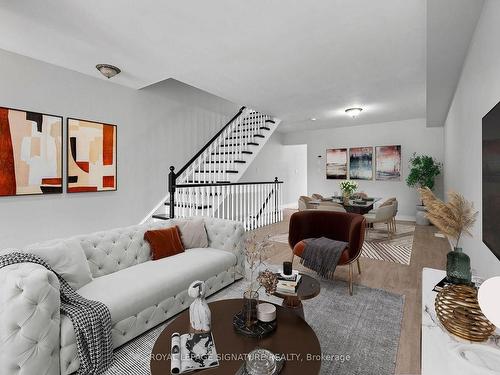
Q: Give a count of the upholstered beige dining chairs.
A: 6